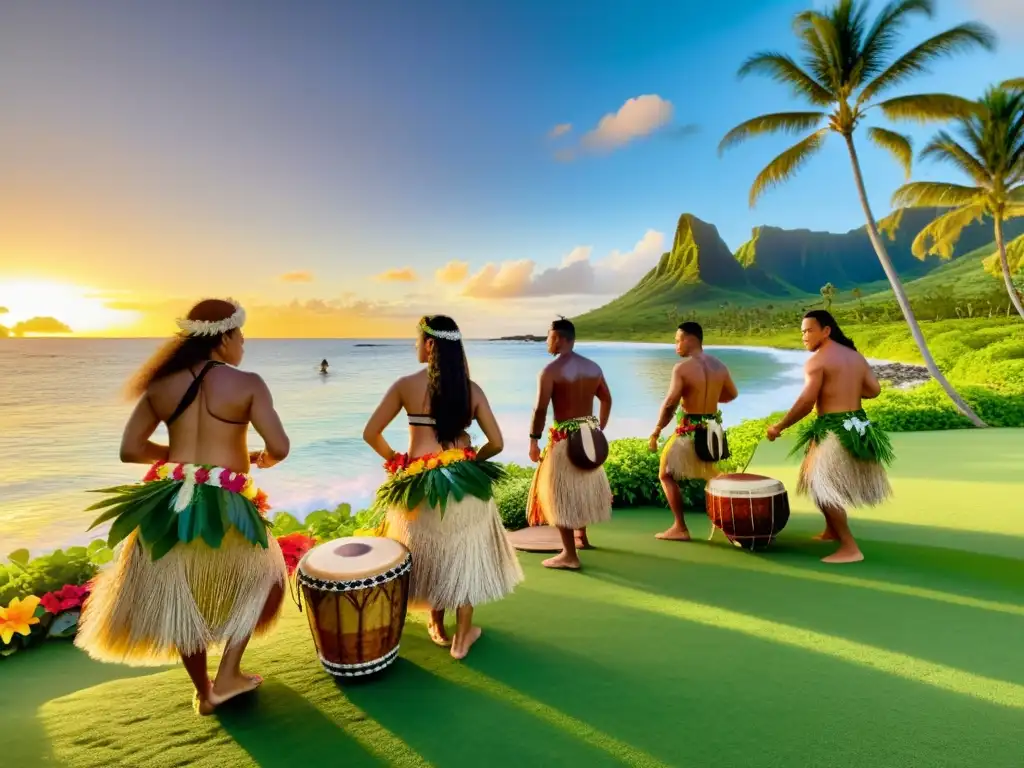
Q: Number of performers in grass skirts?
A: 5